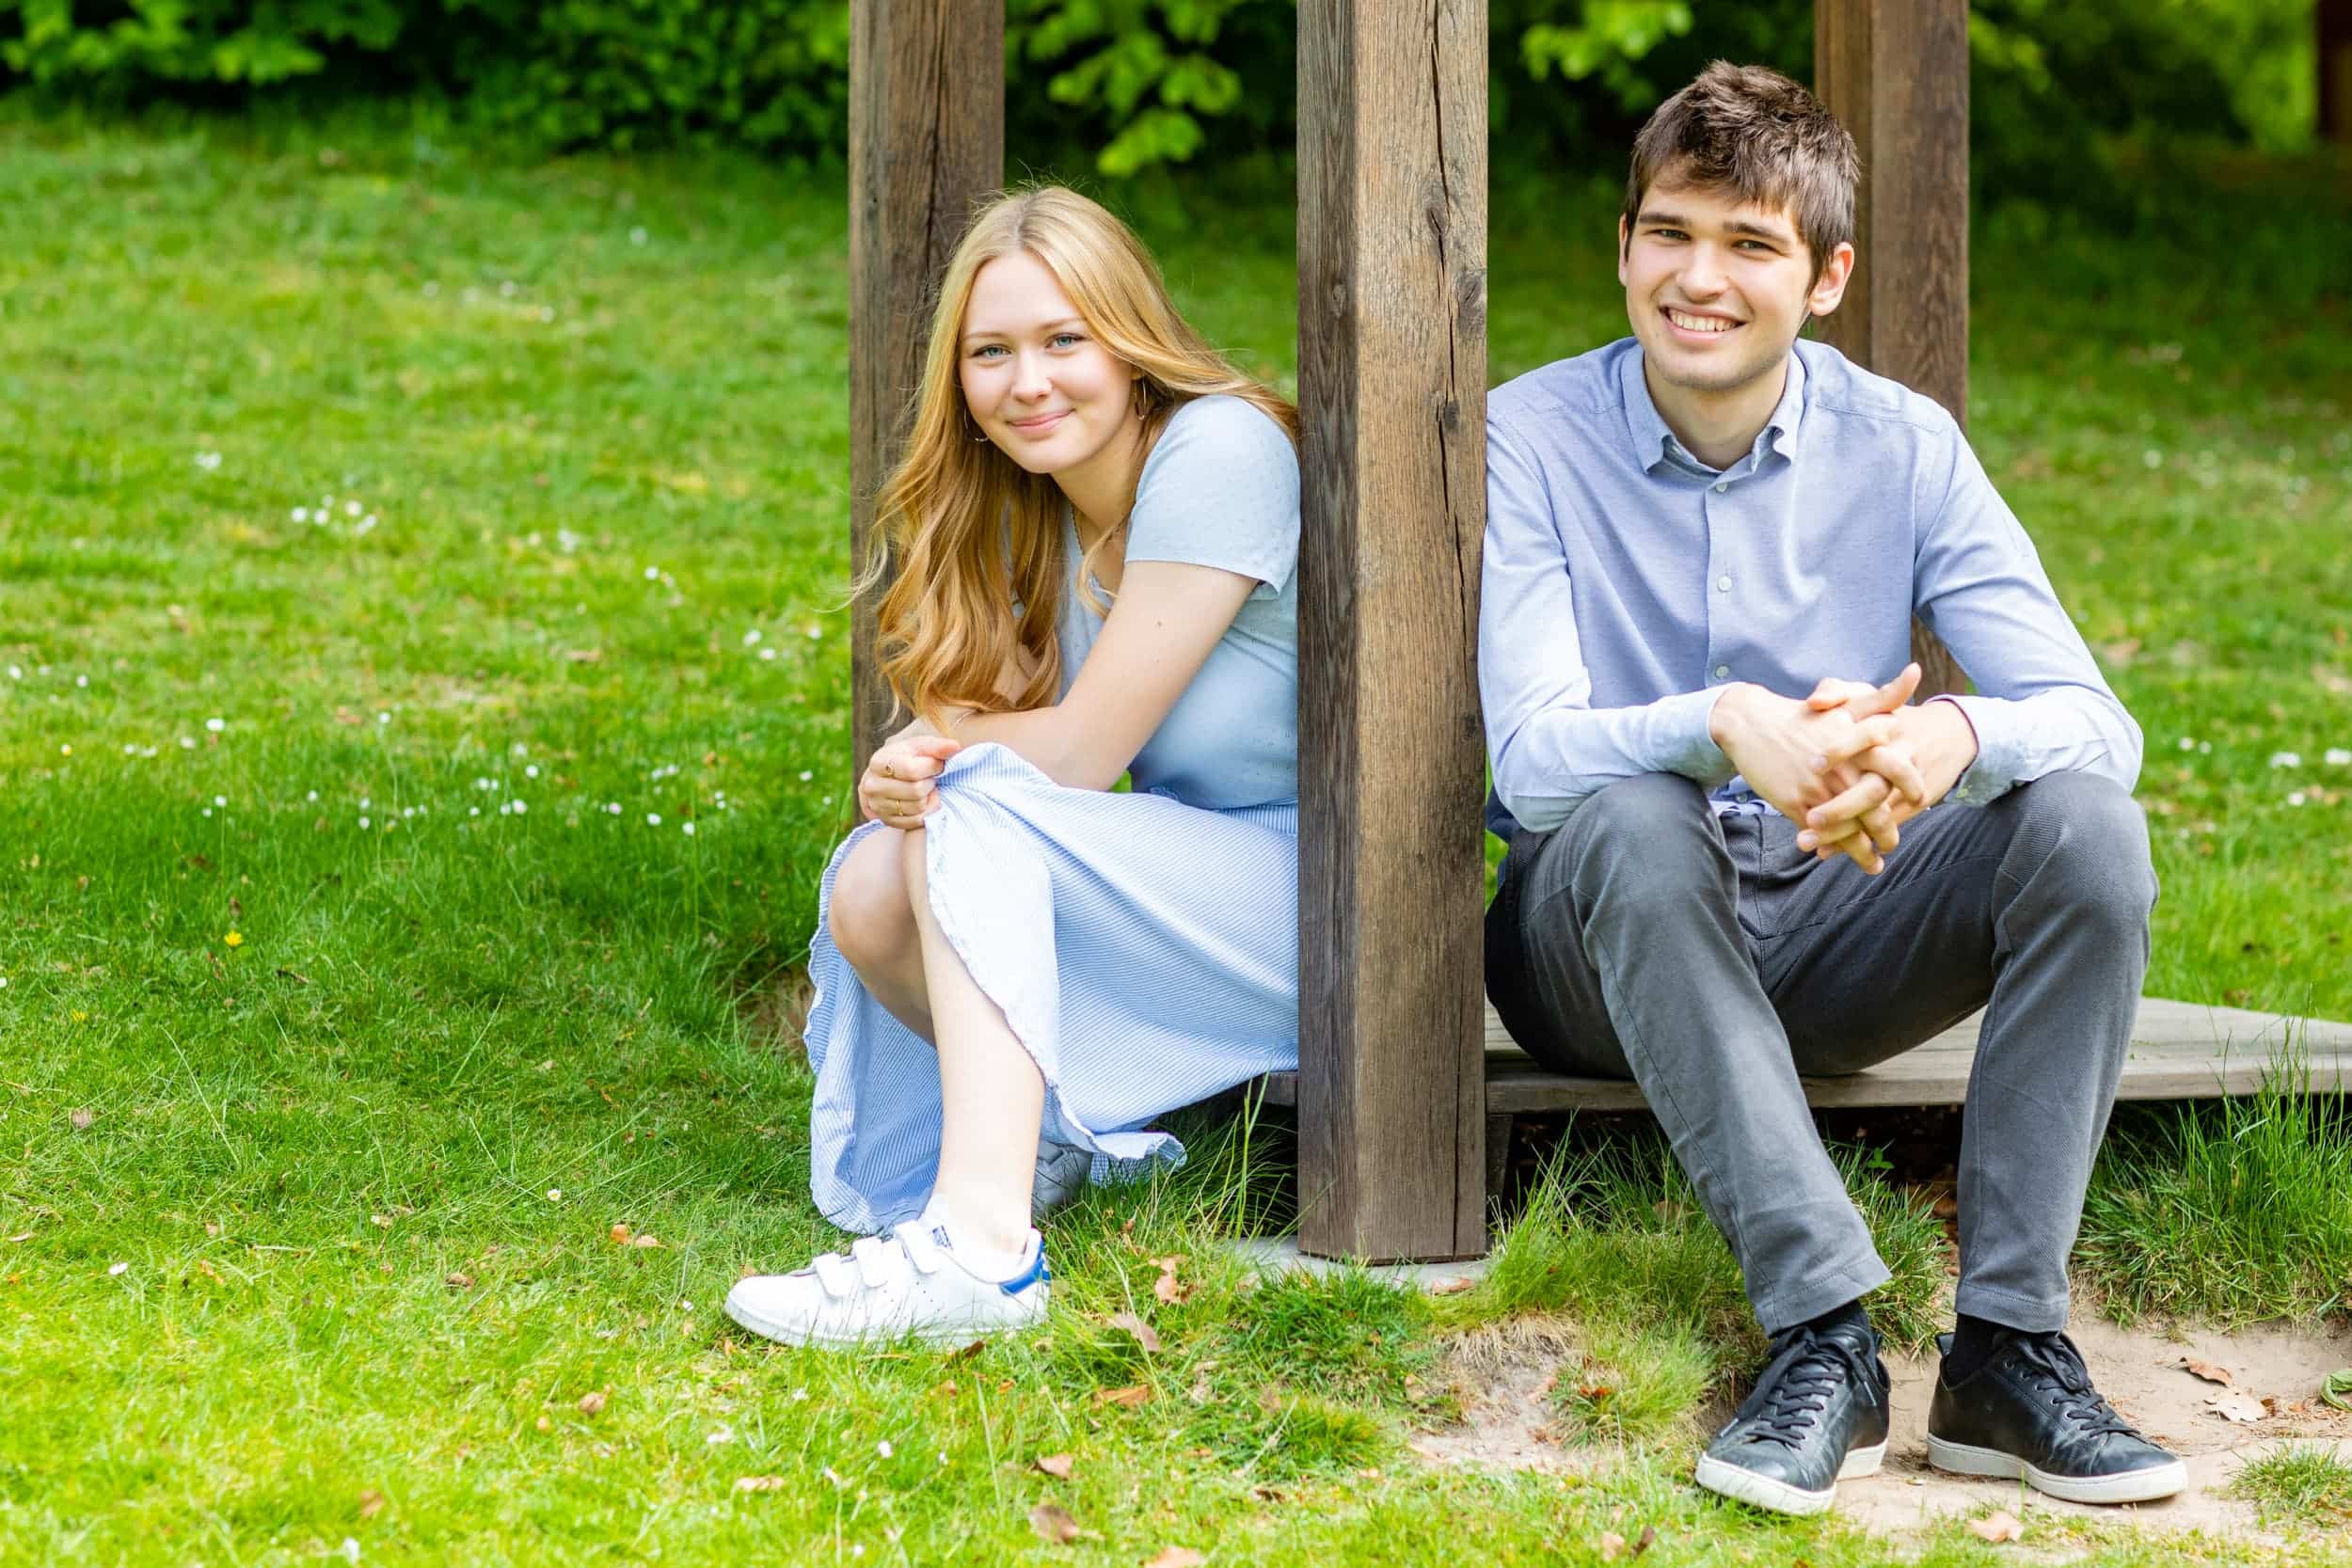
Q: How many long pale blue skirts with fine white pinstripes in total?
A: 1